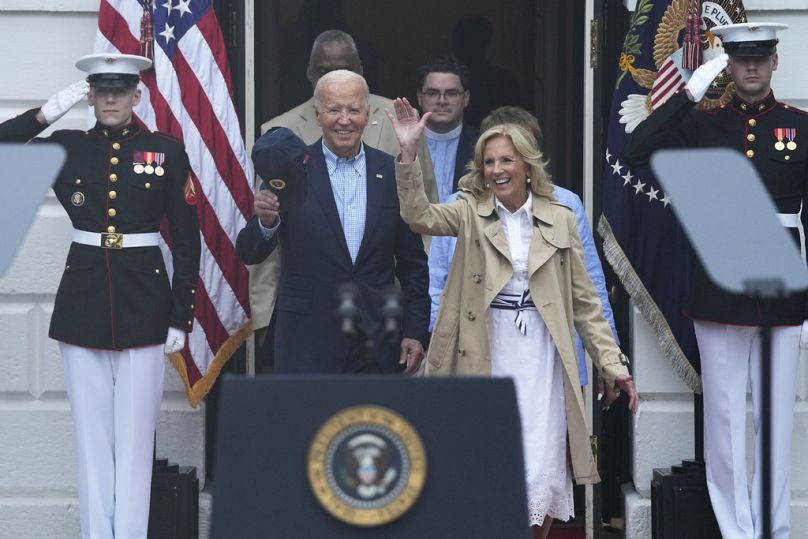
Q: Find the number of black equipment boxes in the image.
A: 2